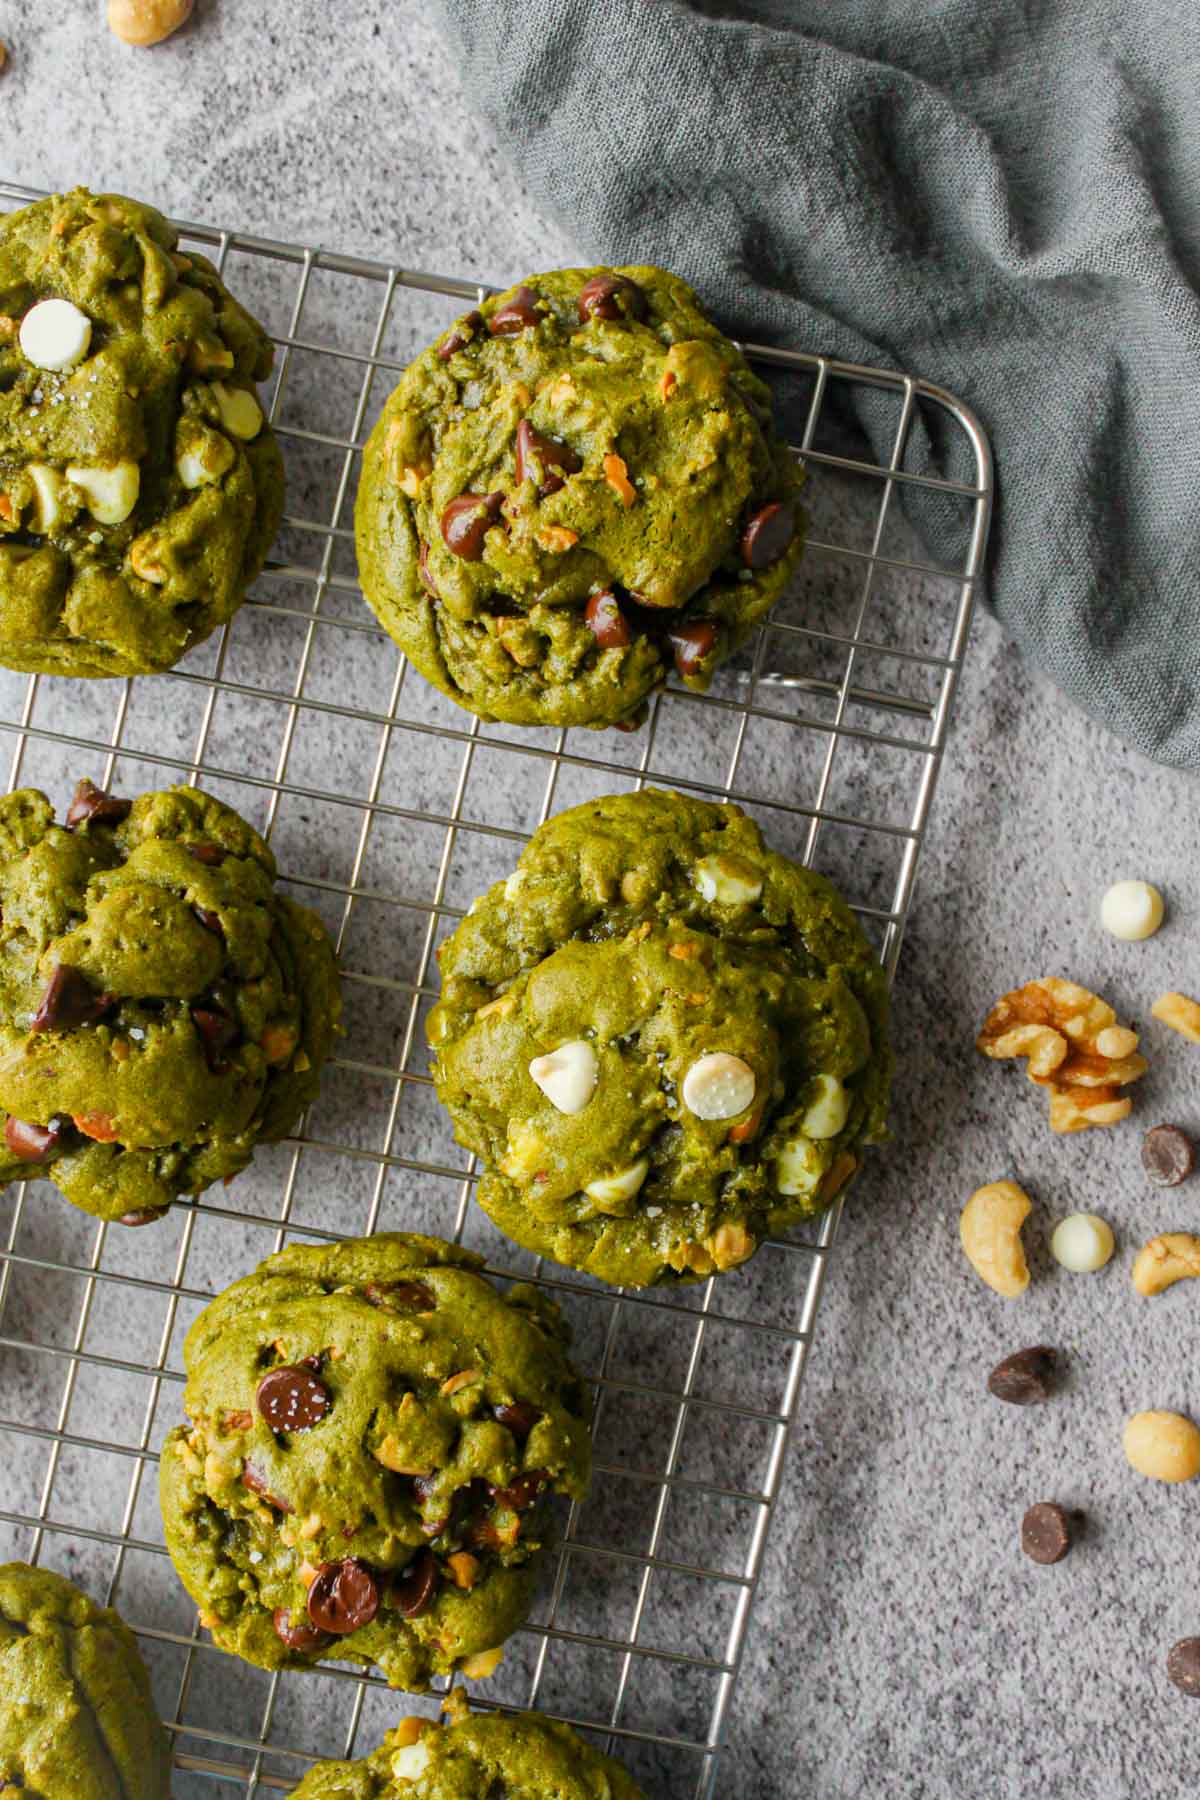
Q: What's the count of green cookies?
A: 7